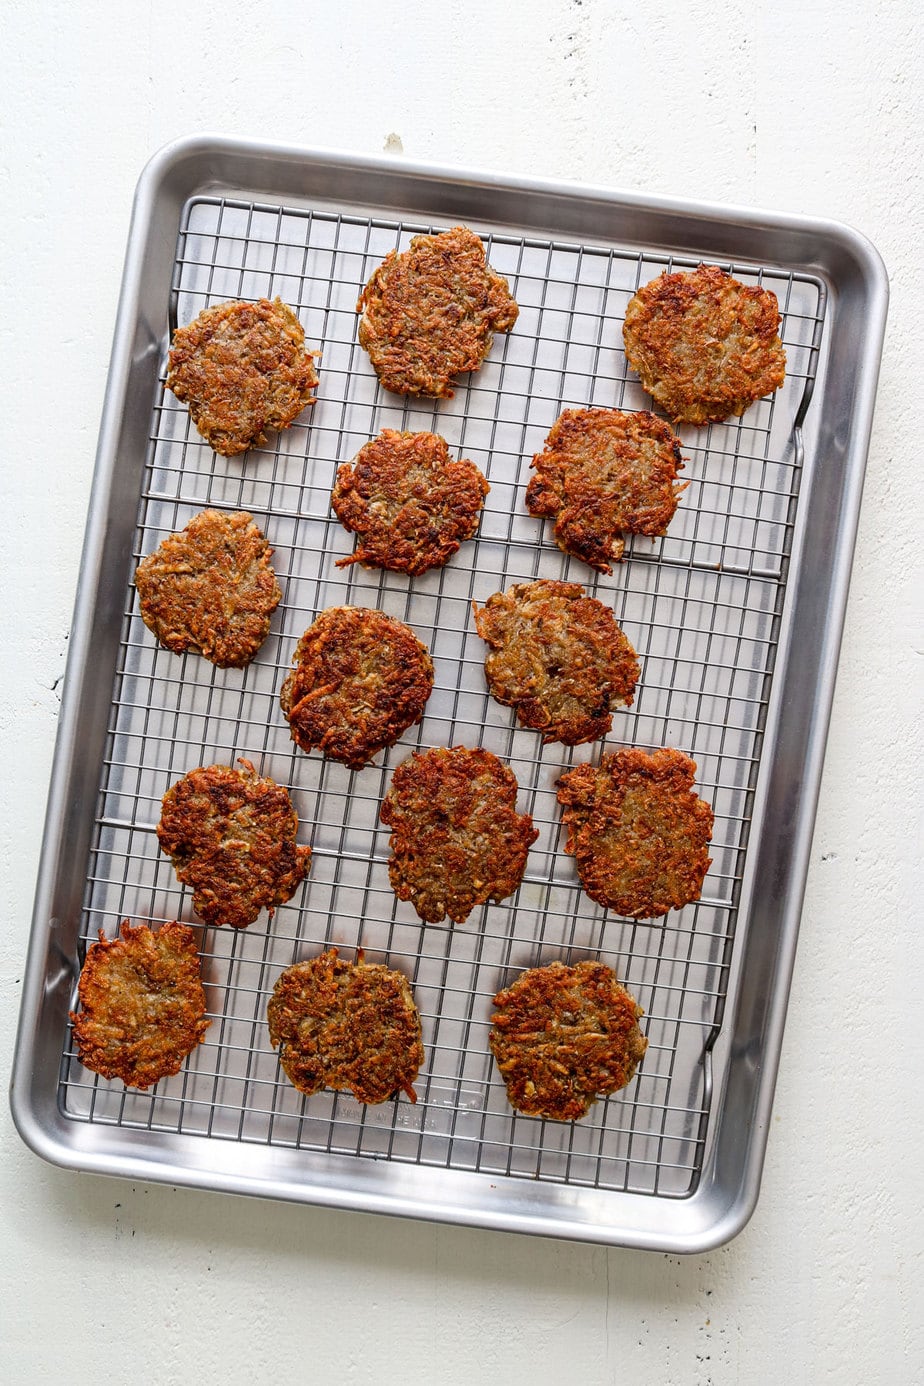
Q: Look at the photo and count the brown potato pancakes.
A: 14